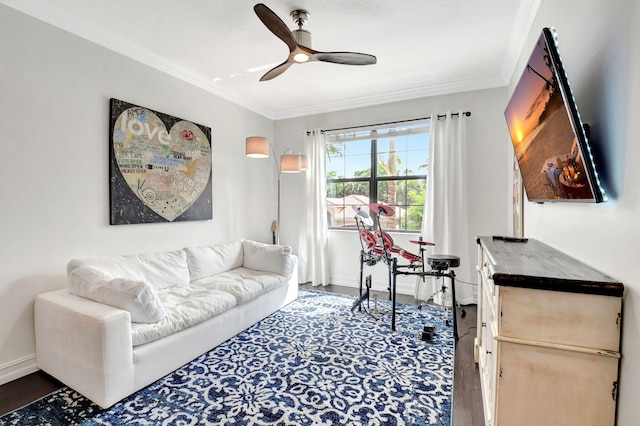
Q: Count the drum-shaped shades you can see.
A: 3